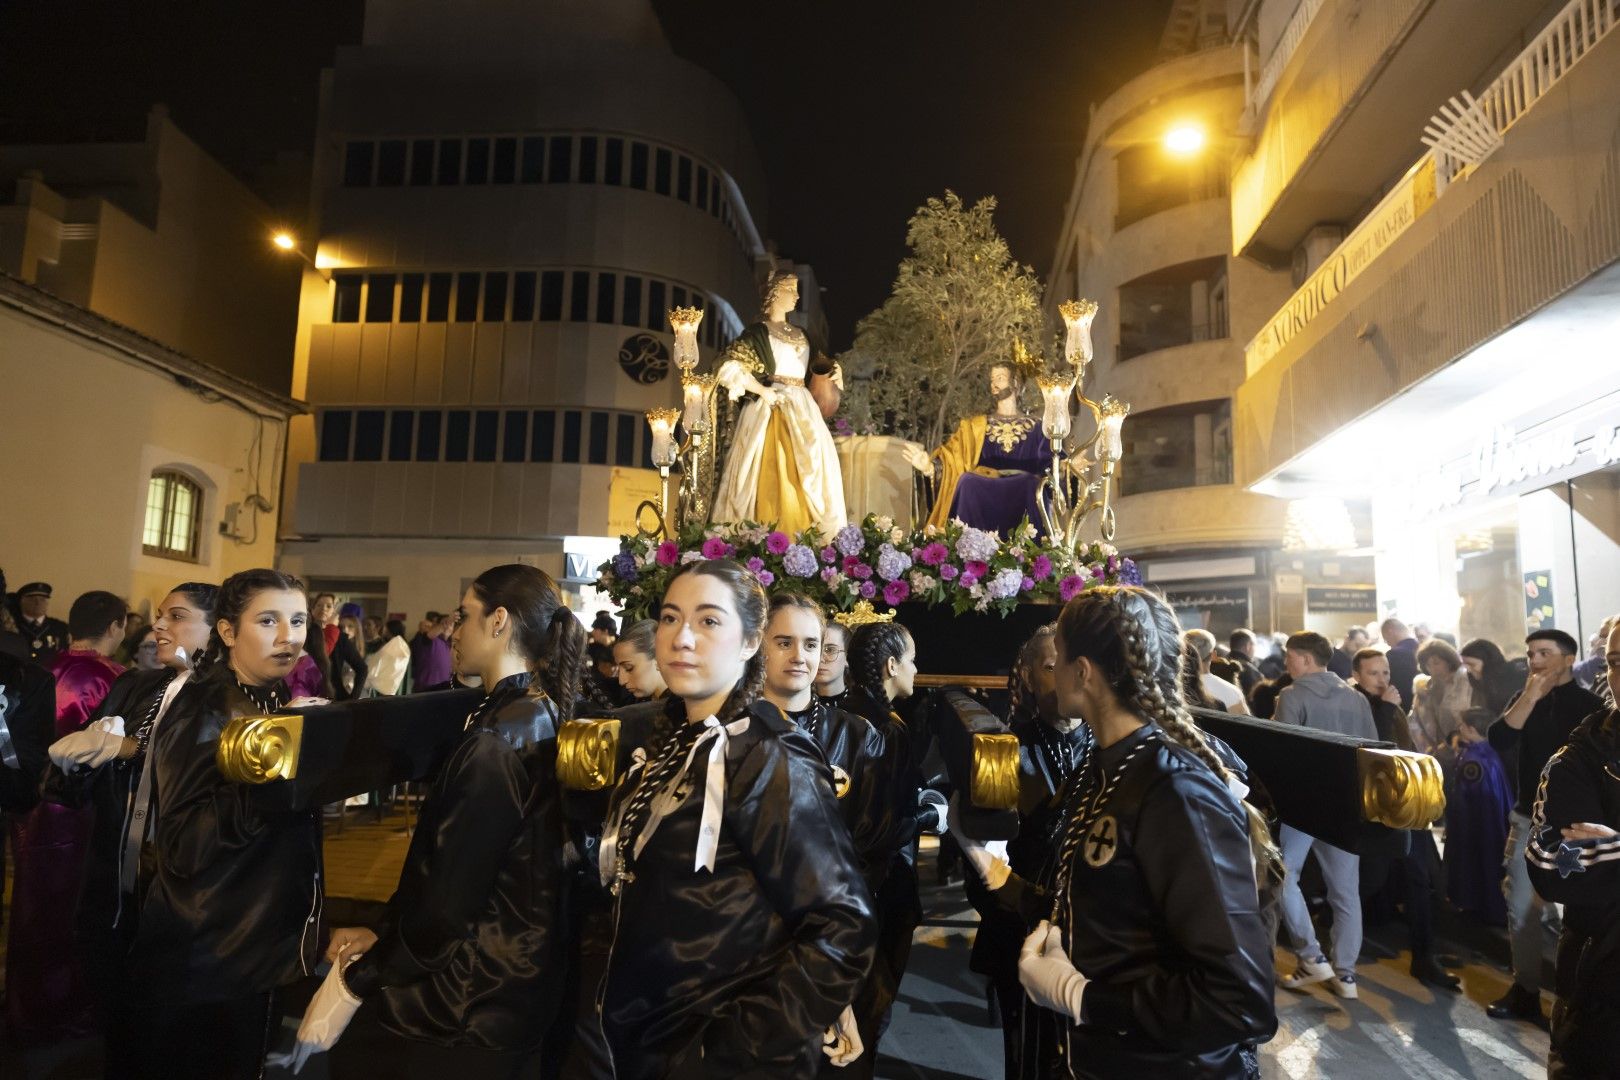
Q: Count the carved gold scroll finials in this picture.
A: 4